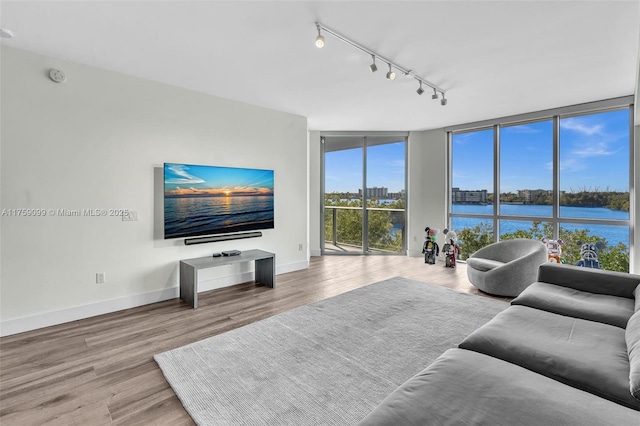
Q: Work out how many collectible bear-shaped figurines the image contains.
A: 4